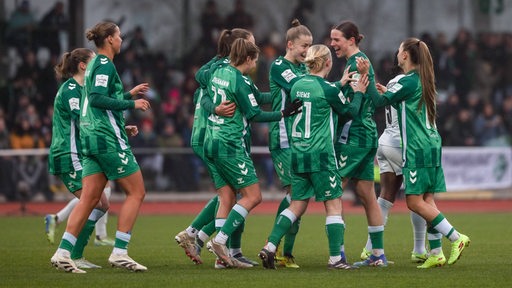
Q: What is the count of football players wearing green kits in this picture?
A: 8